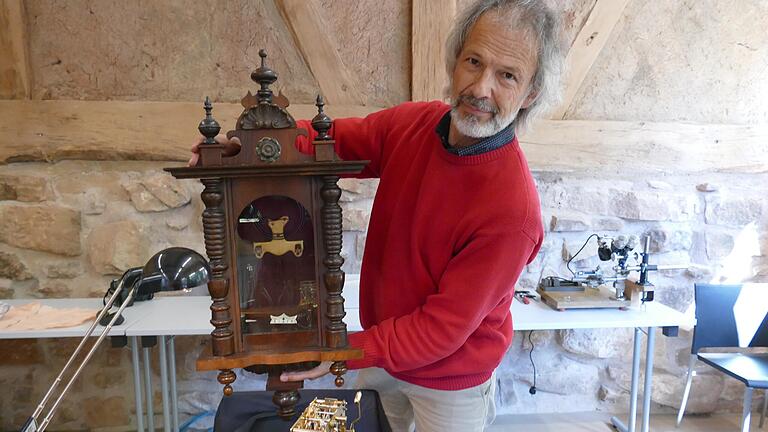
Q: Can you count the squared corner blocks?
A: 2